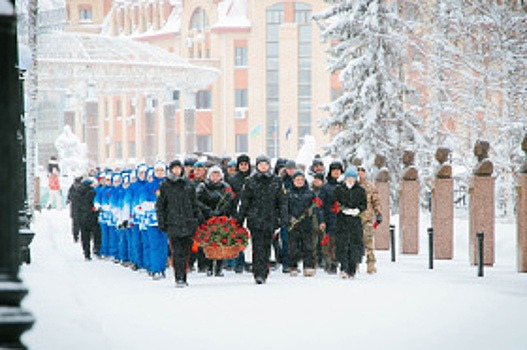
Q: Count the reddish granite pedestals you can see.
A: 5